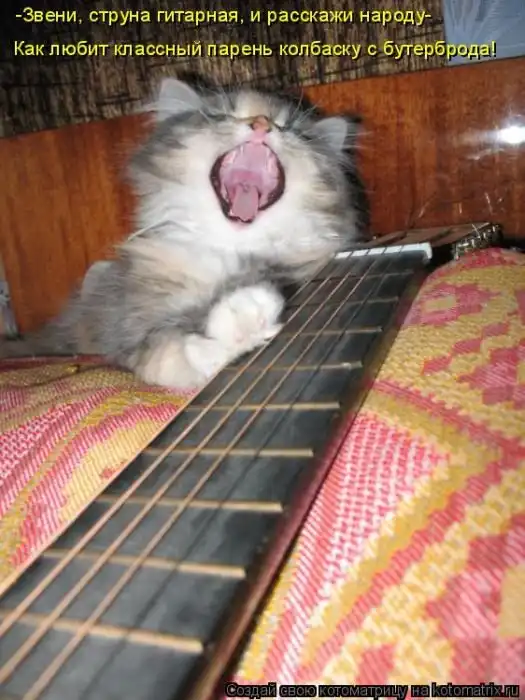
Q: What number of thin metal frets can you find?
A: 9